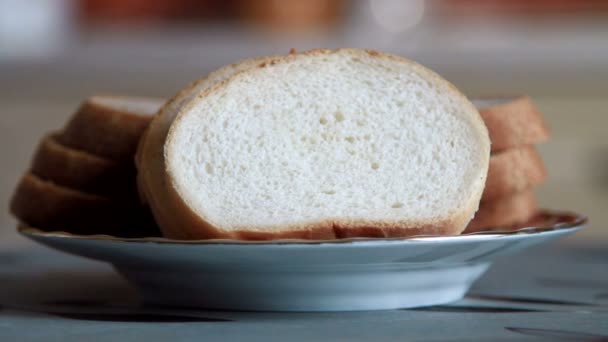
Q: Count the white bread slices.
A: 8